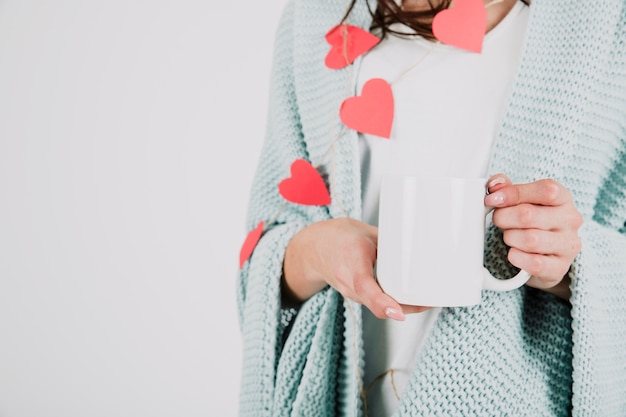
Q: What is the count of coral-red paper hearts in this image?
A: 5